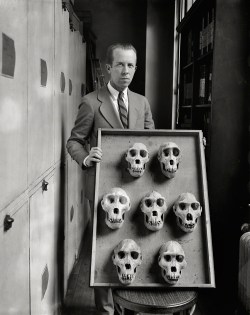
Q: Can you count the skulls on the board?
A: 7